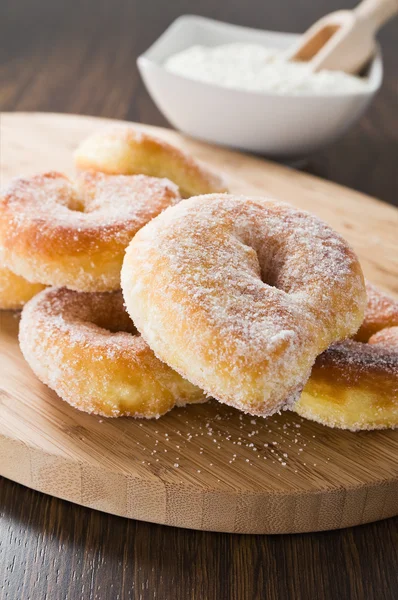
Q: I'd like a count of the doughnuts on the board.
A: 6